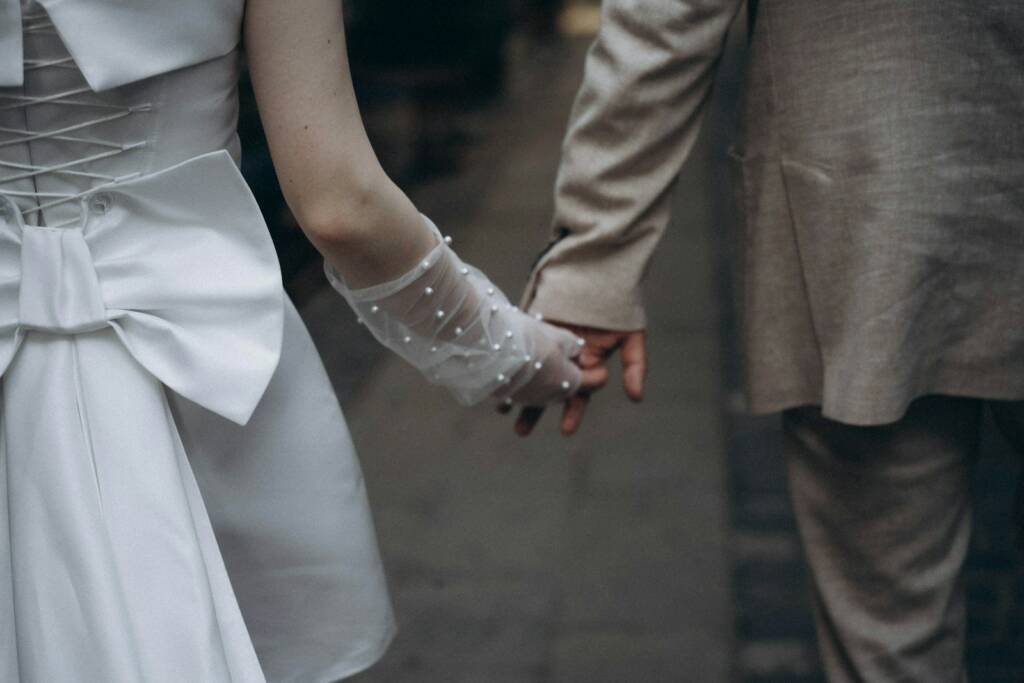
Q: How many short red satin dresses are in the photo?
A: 0